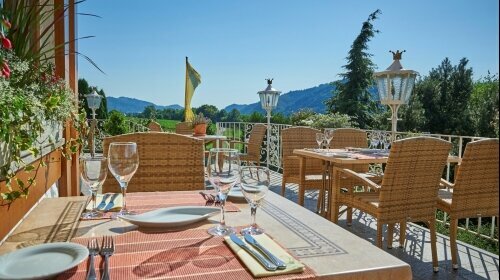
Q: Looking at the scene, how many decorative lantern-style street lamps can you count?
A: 3